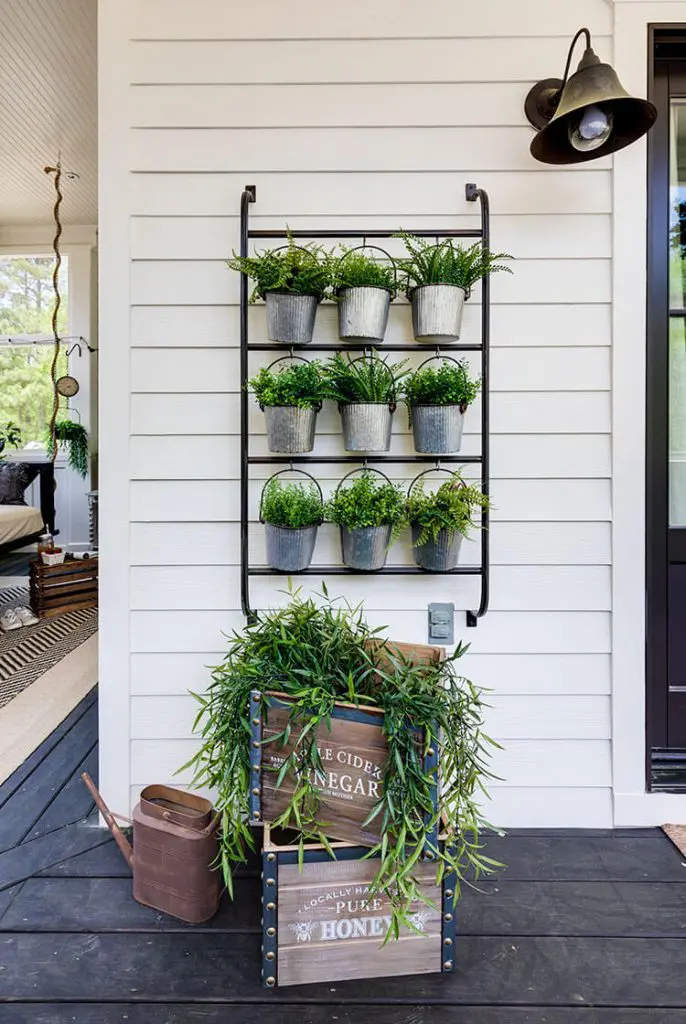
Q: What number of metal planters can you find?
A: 9